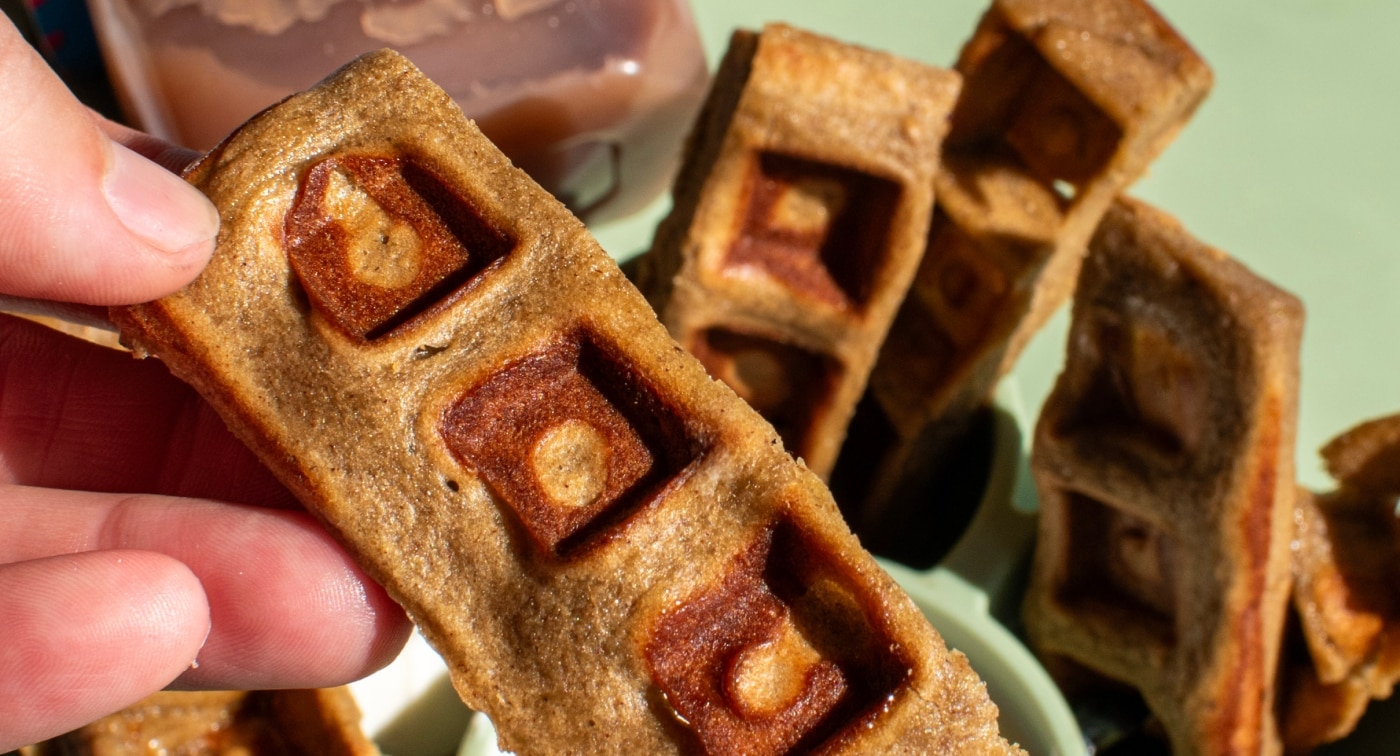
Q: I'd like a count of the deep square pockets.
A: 9